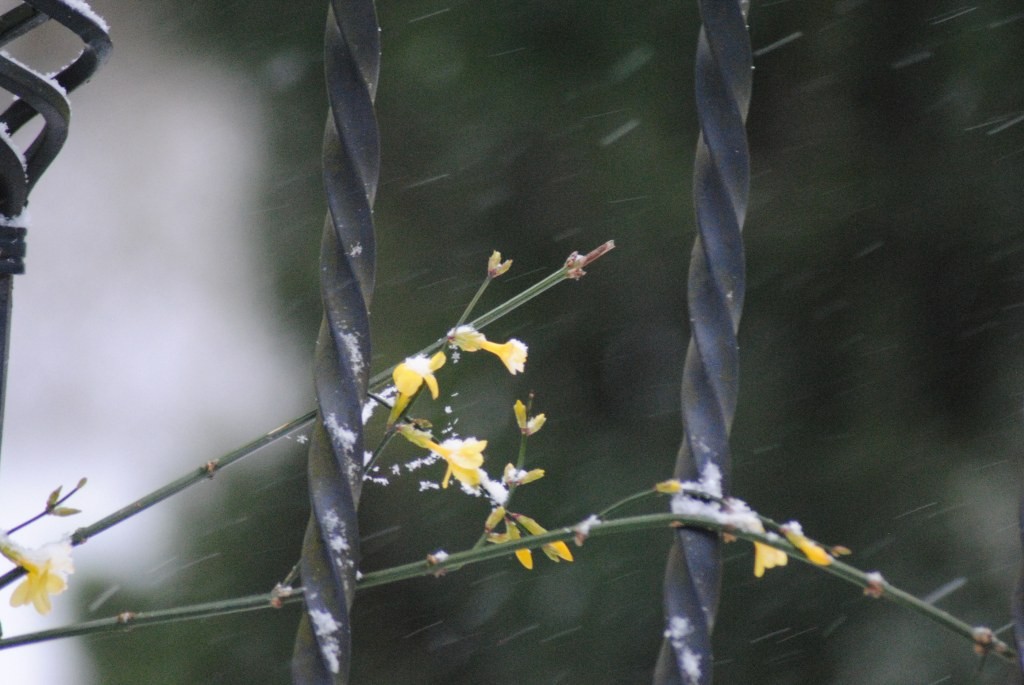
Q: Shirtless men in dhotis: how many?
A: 0